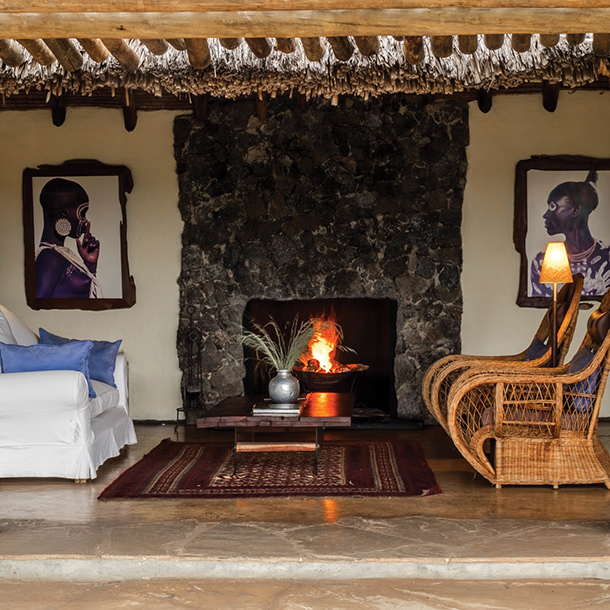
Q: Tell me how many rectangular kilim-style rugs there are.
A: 1